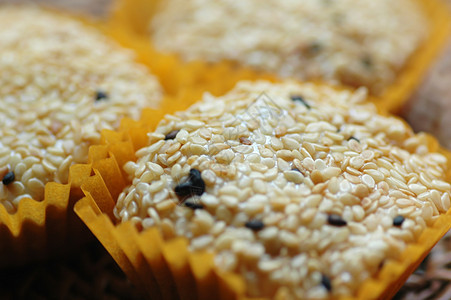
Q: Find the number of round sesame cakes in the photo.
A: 3